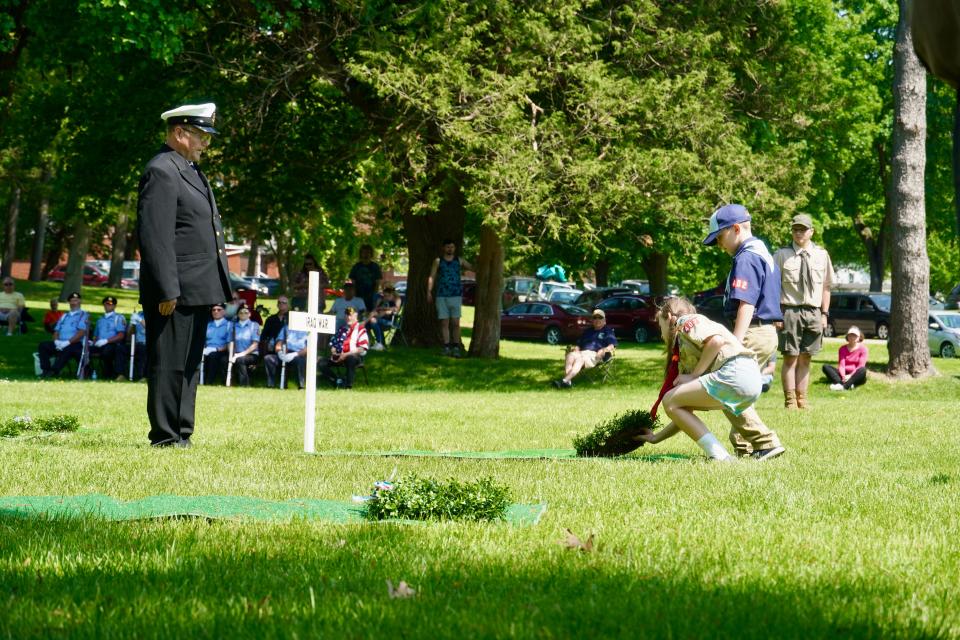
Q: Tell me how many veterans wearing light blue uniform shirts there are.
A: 6